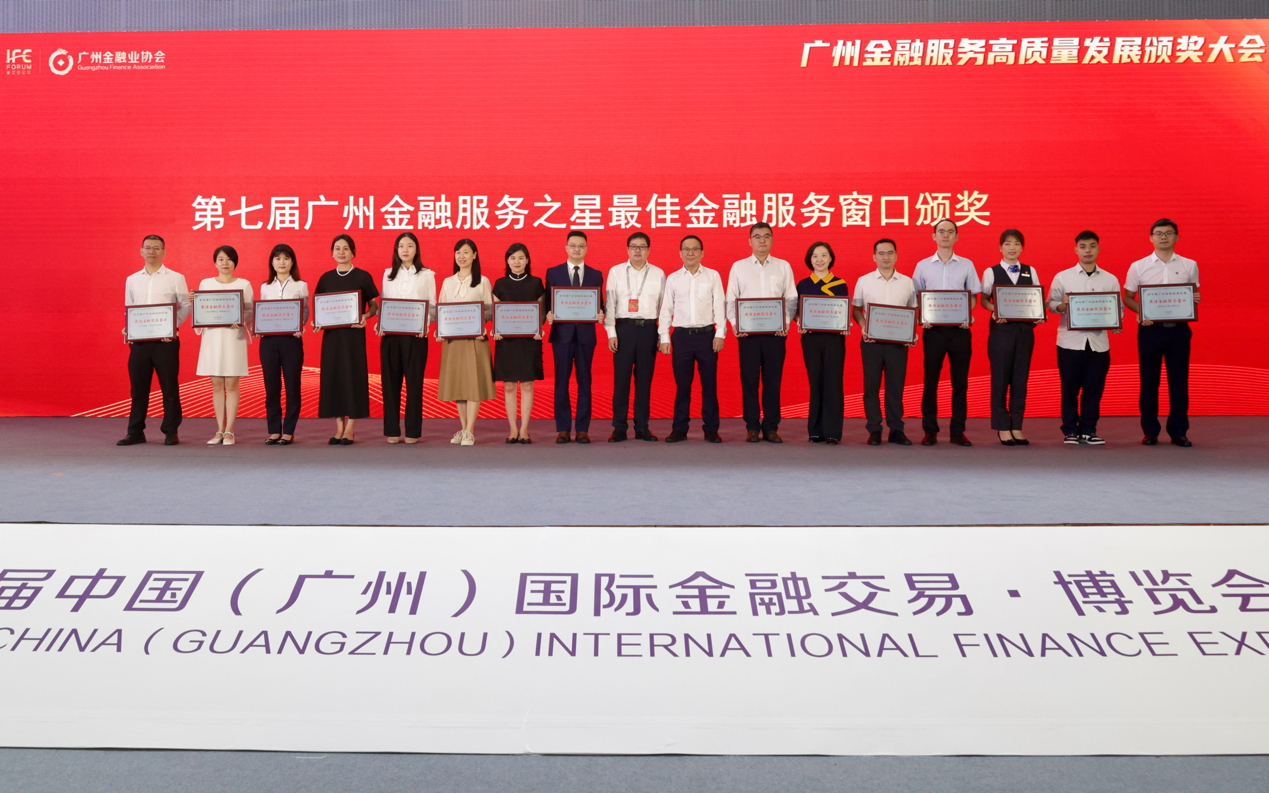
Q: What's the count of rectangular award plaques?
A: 15